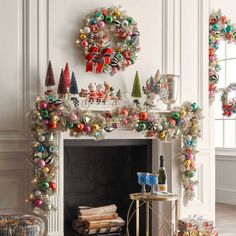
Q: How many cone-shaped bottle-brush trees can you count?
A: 5